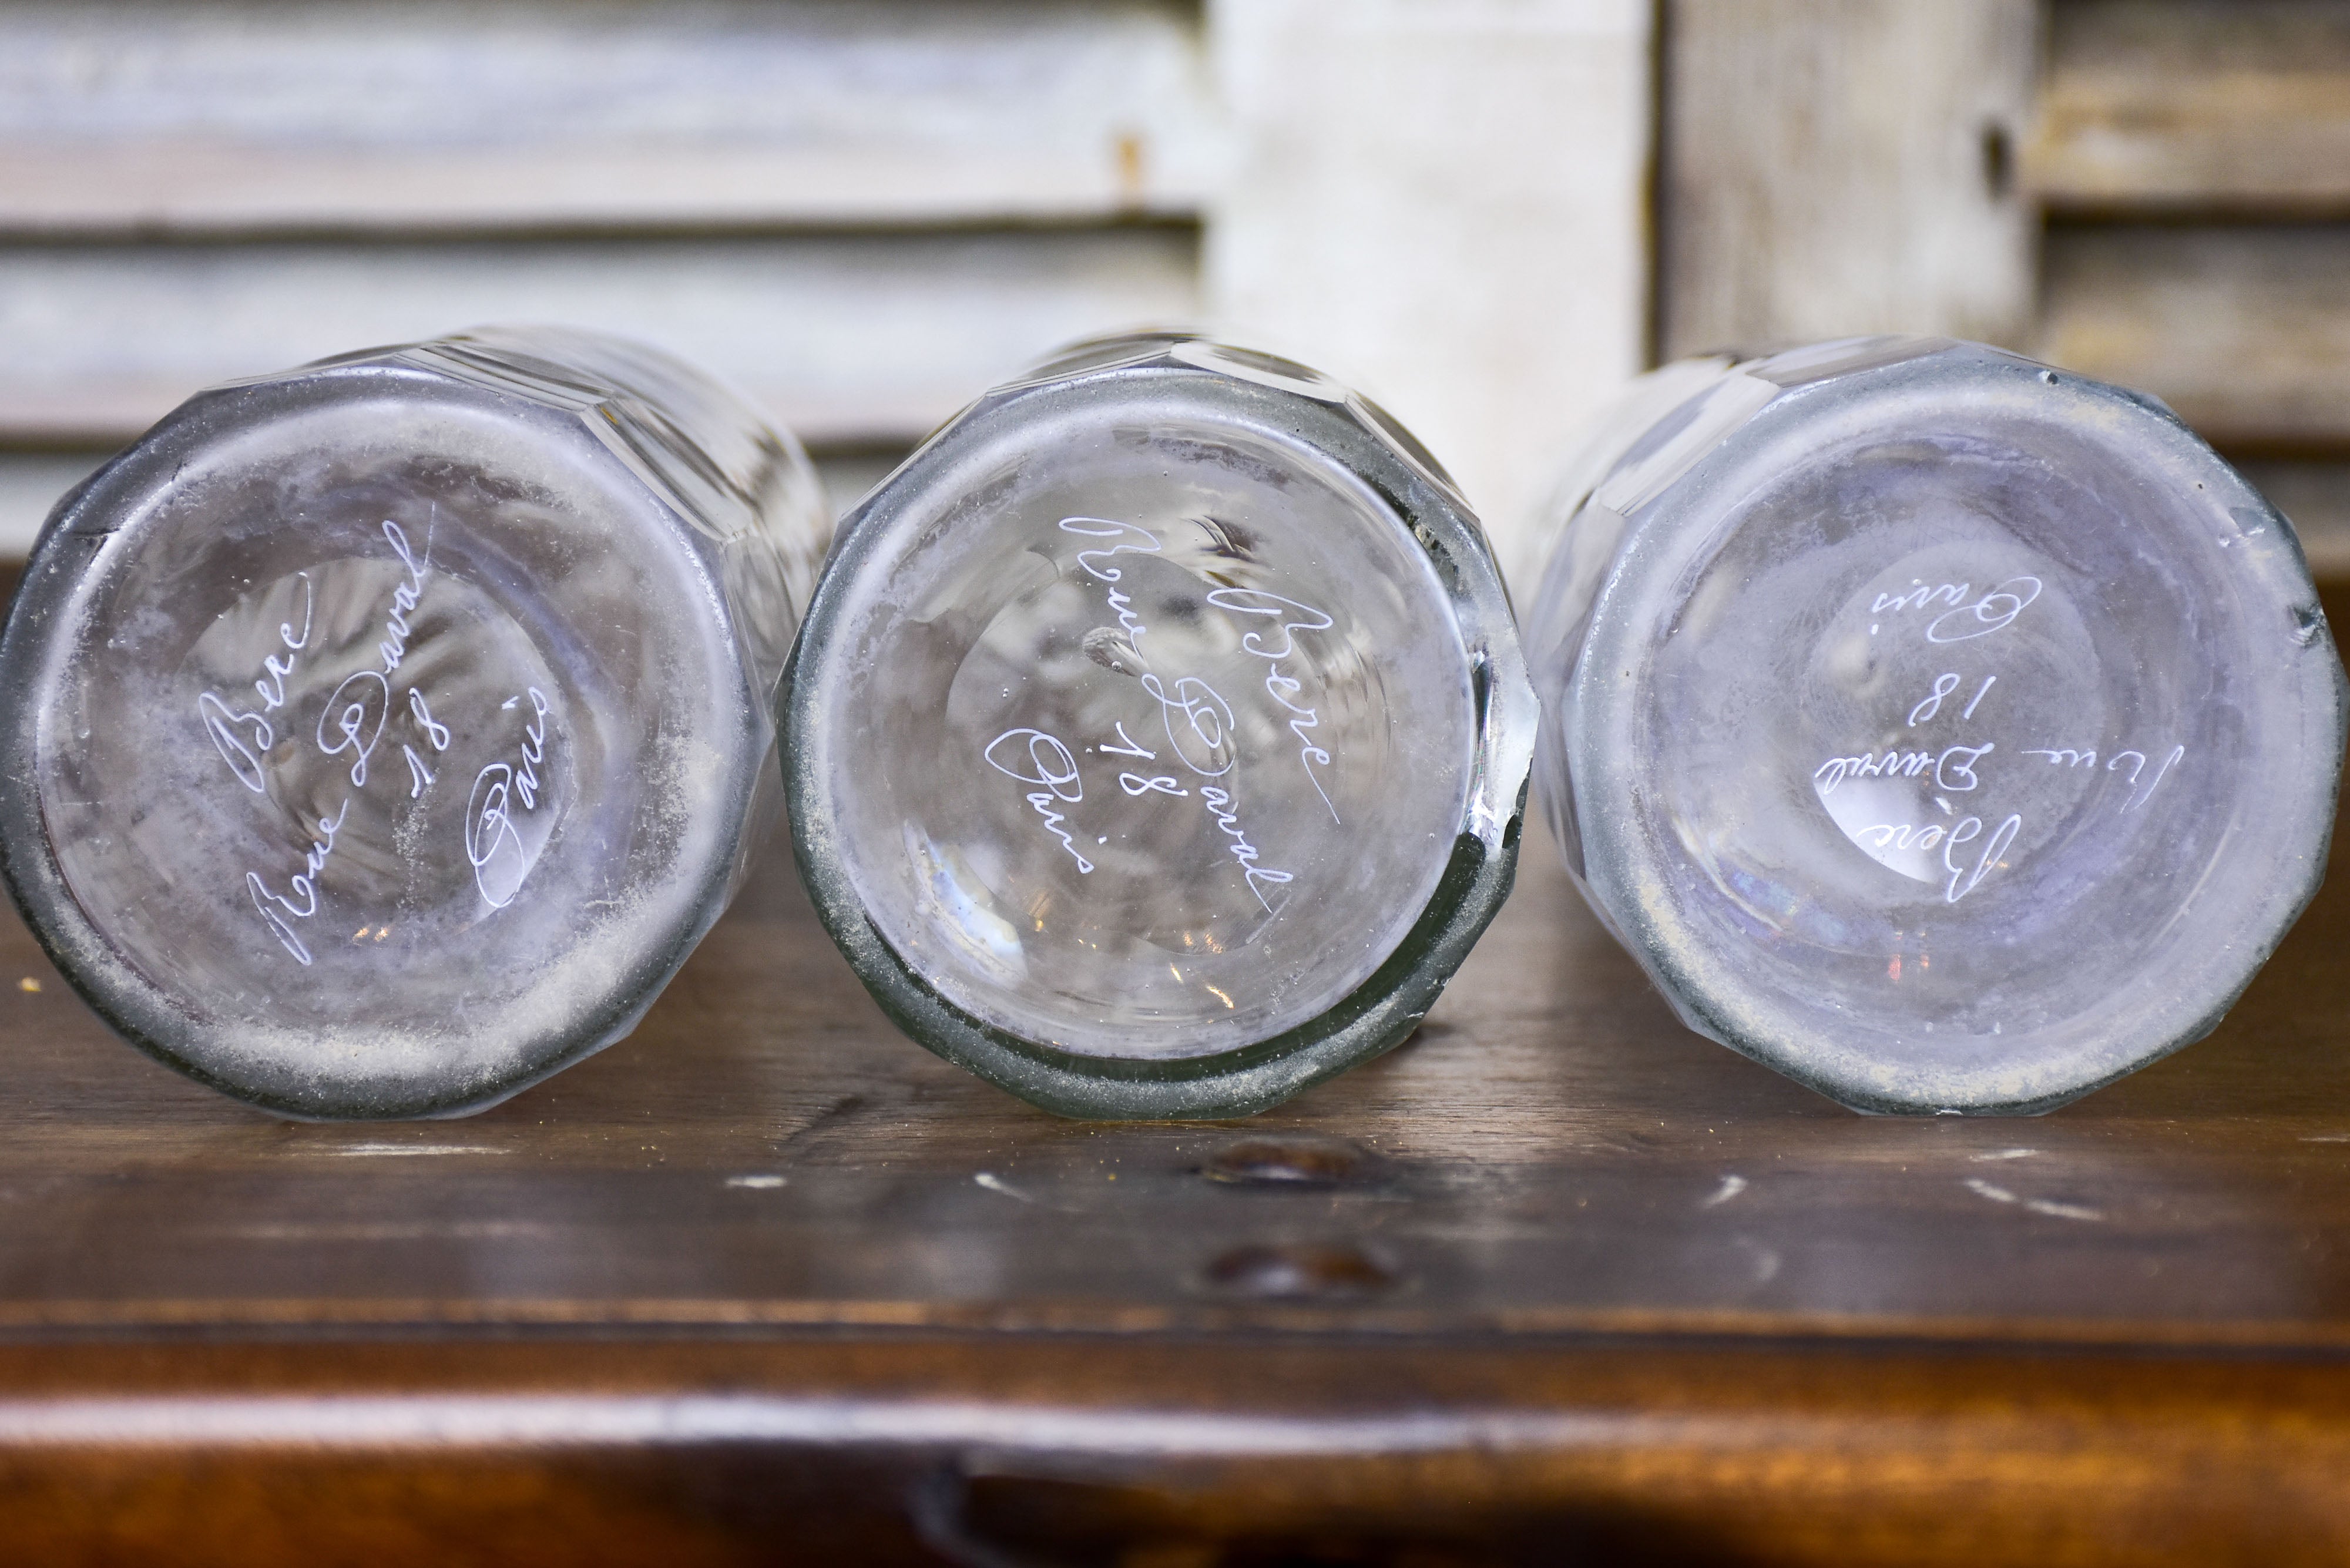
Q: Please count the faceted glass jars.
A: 3